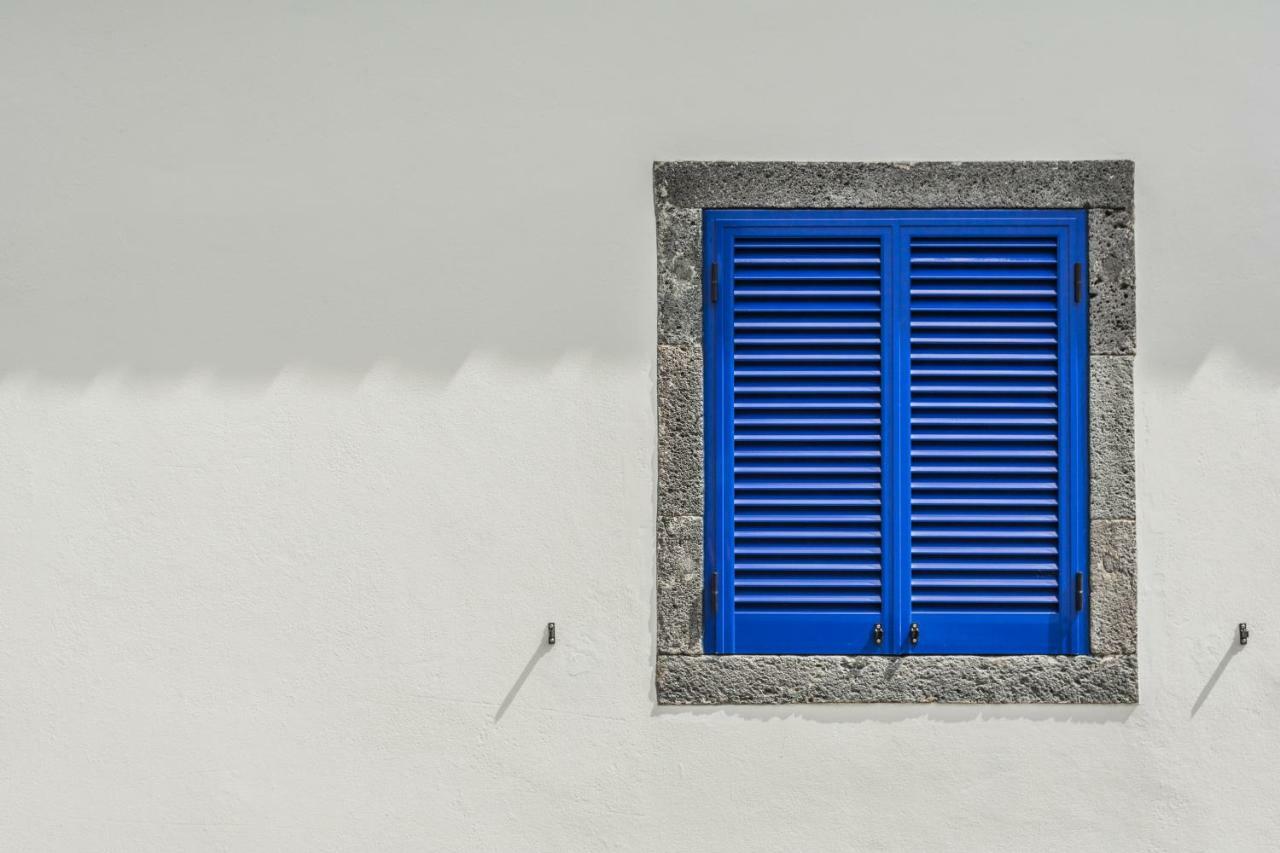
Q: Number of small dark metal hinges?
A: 4